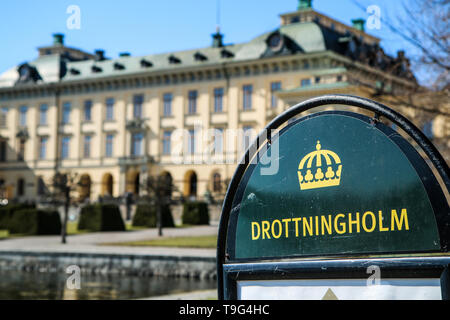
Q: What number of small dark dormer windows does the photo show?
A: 7